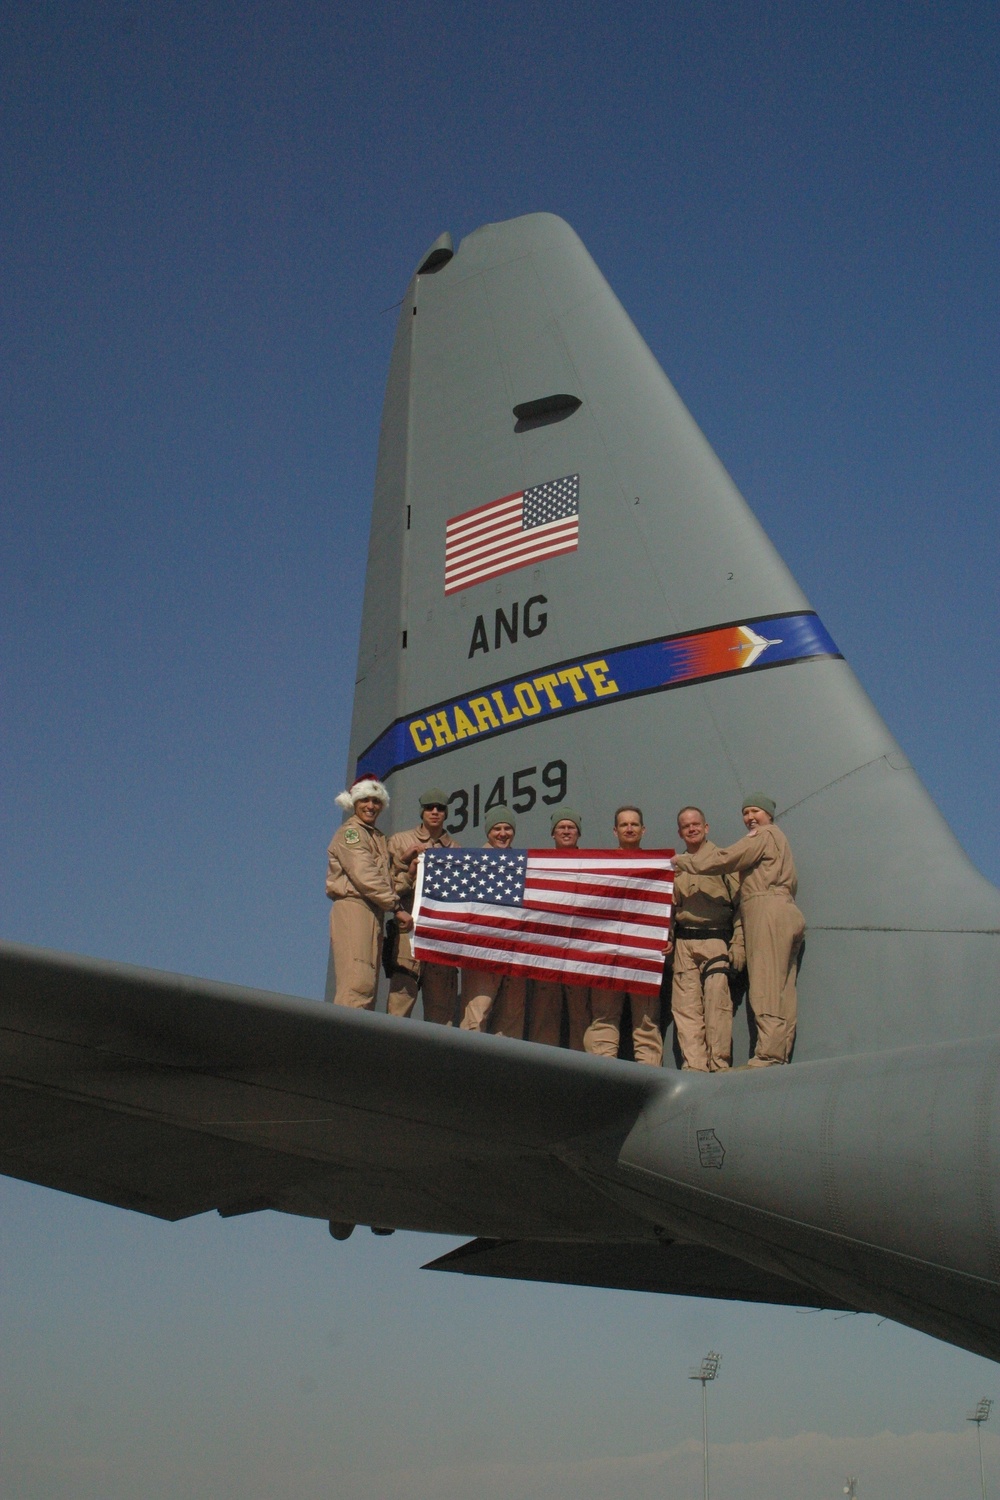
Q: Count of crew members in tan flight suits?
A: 7